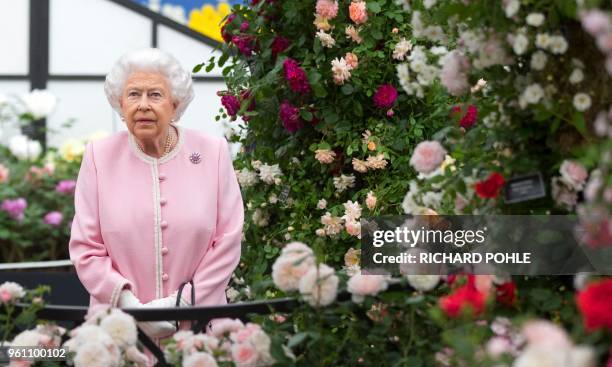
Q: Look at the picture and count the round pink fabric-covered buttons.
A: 5